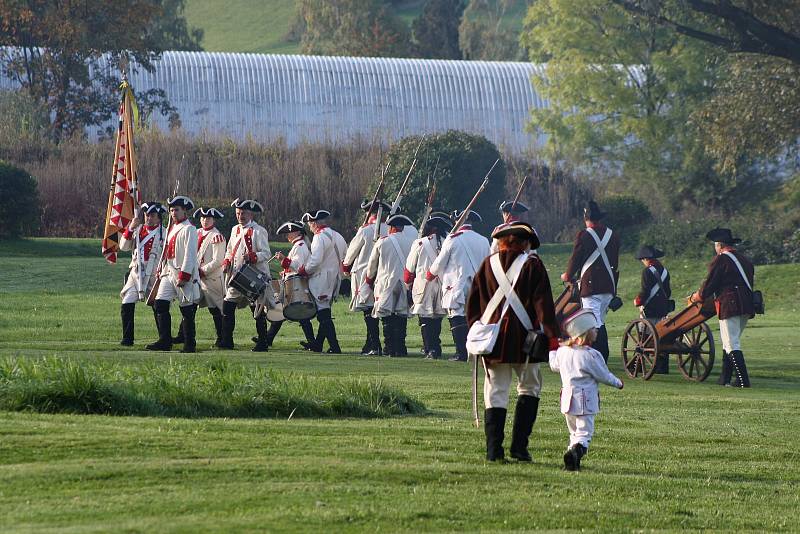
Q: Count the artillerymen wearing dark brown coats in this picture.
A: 4